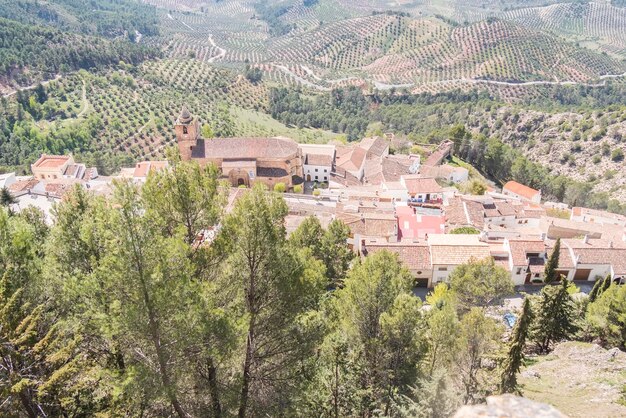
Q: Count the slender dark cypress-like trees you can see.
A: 4